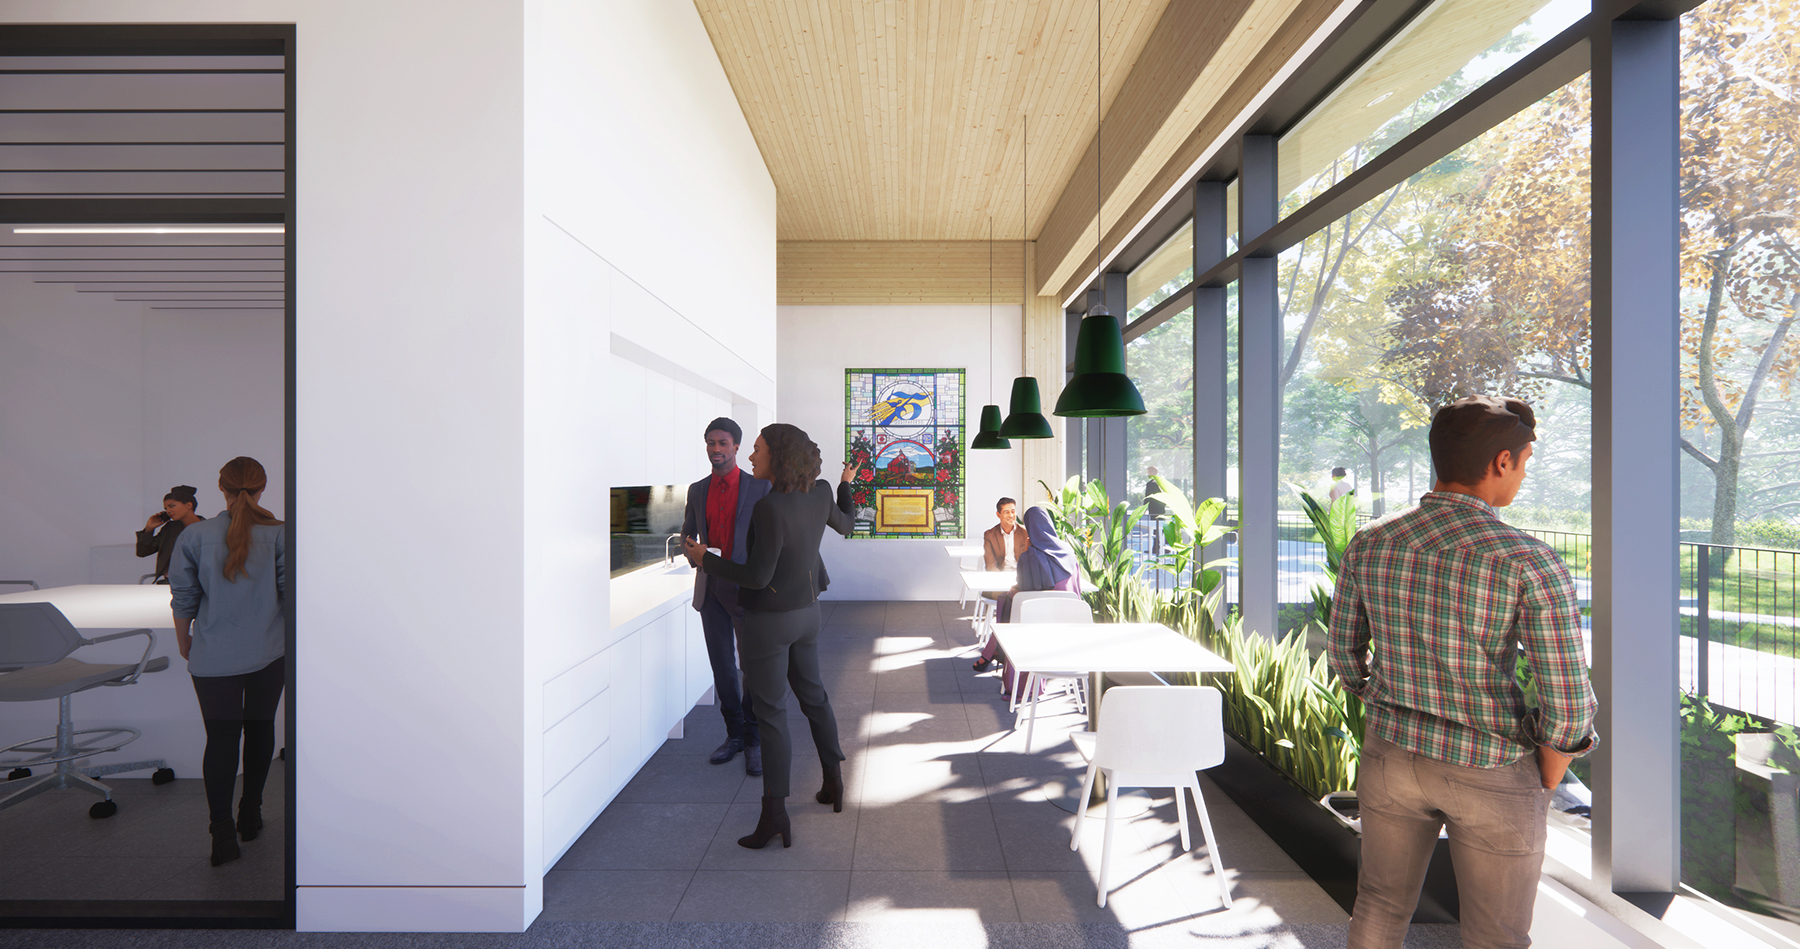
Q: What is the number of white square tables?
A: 3